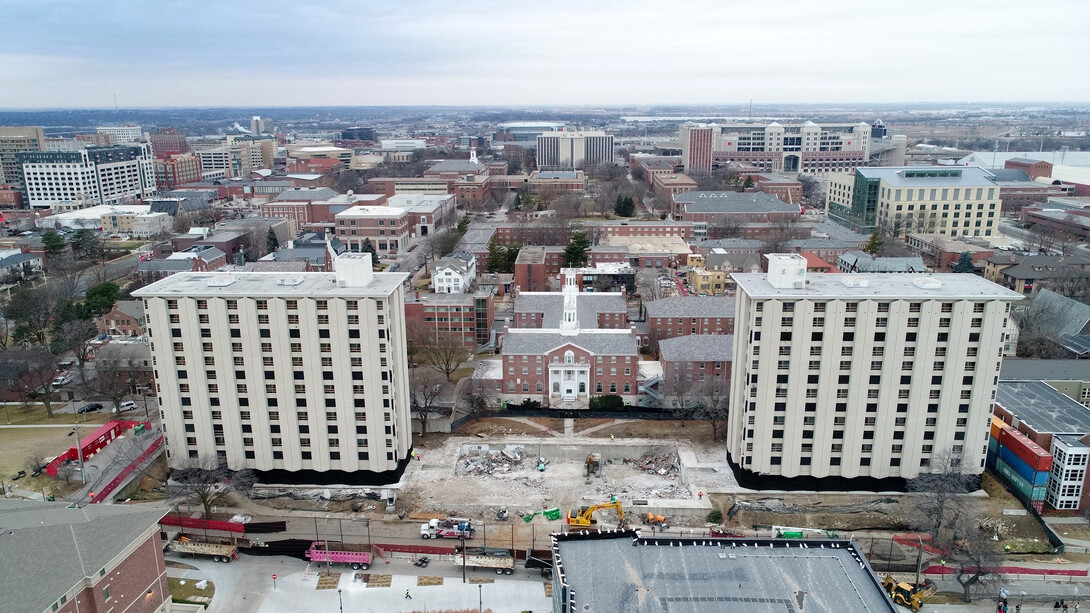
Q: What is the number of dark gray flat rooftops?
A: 2